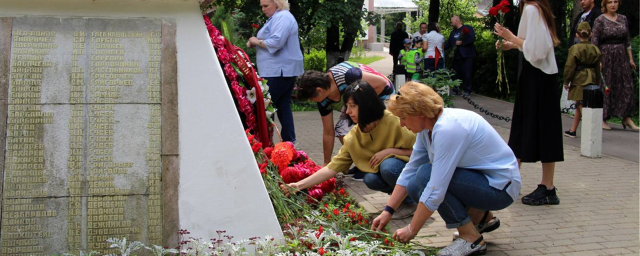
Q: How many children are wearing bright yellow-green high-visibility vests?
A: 2